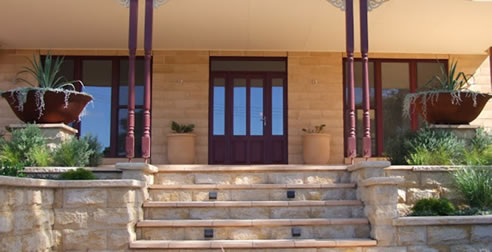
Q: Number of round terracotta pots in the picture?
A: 2